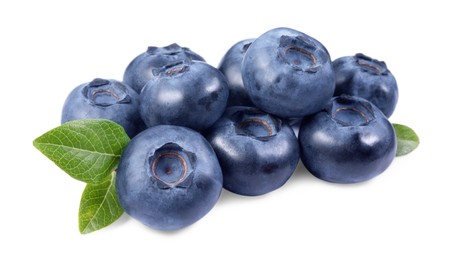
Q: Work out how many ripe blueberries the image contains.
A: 9